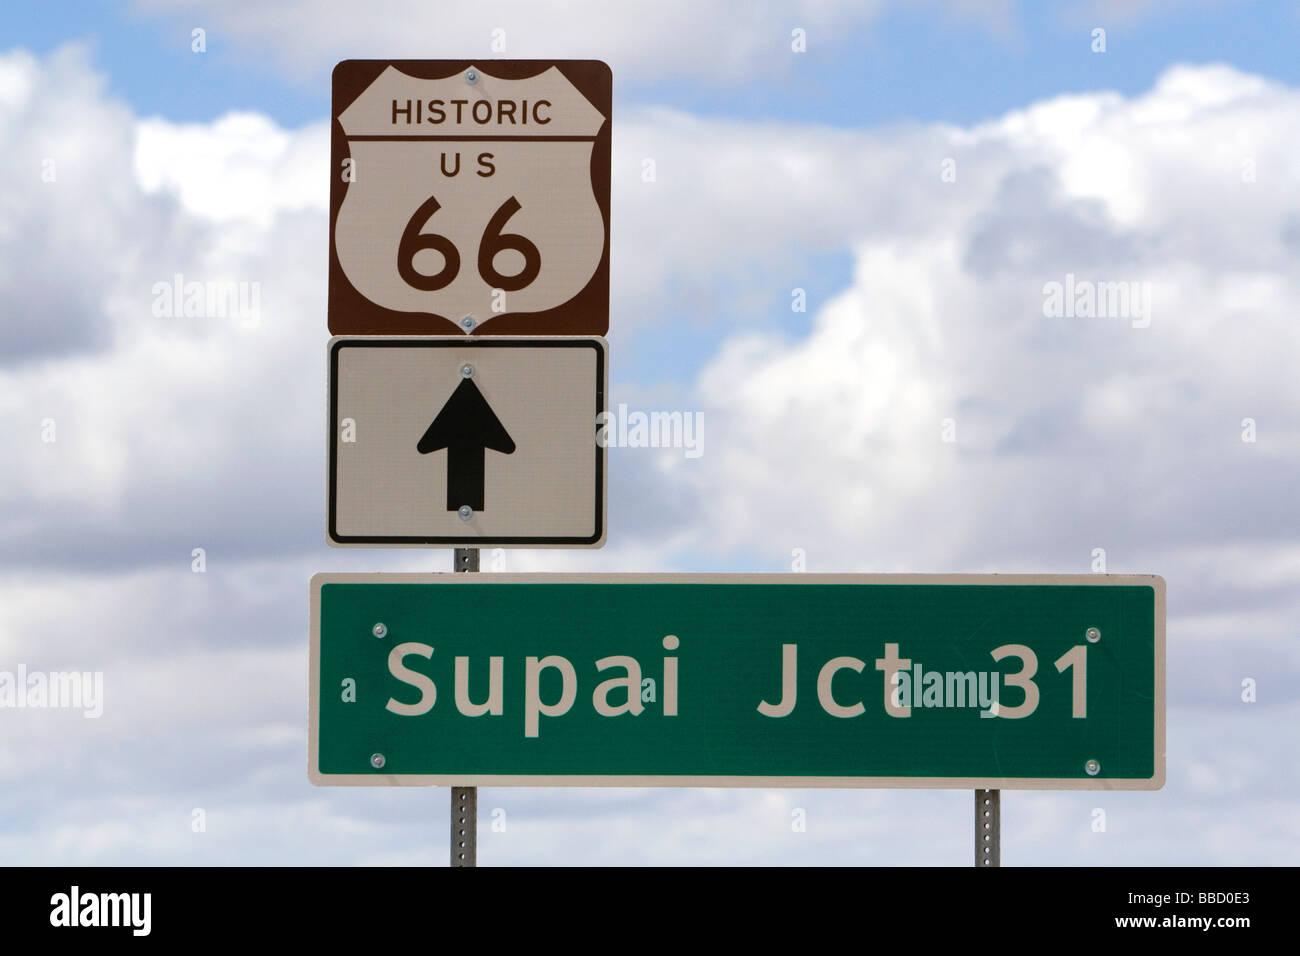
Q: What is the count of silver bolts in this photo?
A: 8